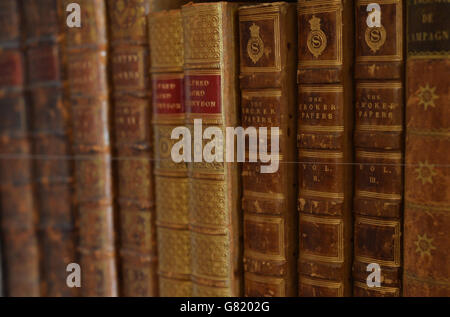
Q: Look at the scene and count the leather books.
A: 10